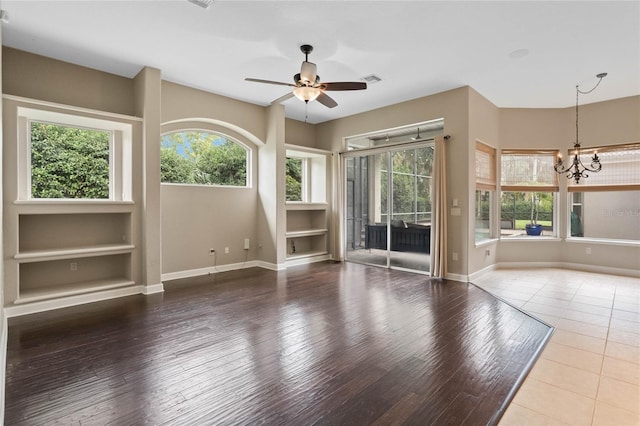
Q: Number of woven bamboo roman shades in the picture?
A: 3